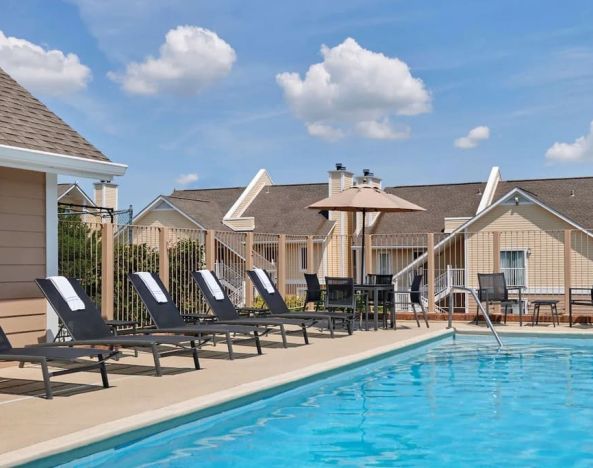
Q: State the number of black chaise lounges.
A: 5